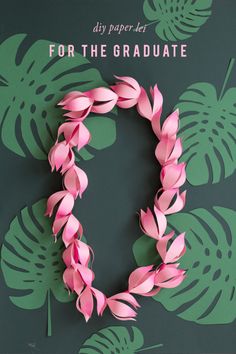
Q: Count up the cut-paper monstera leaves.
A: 6